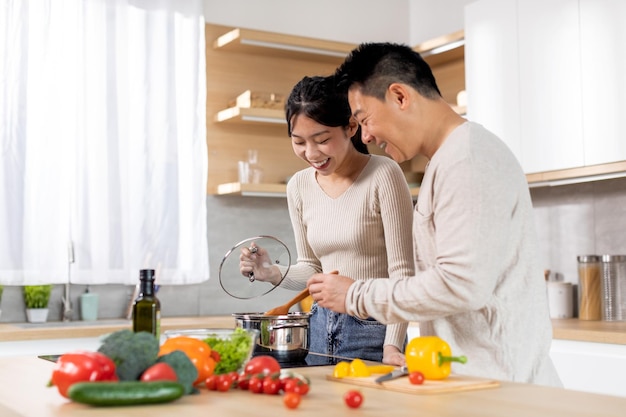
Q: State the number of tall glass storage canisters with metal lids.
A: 2